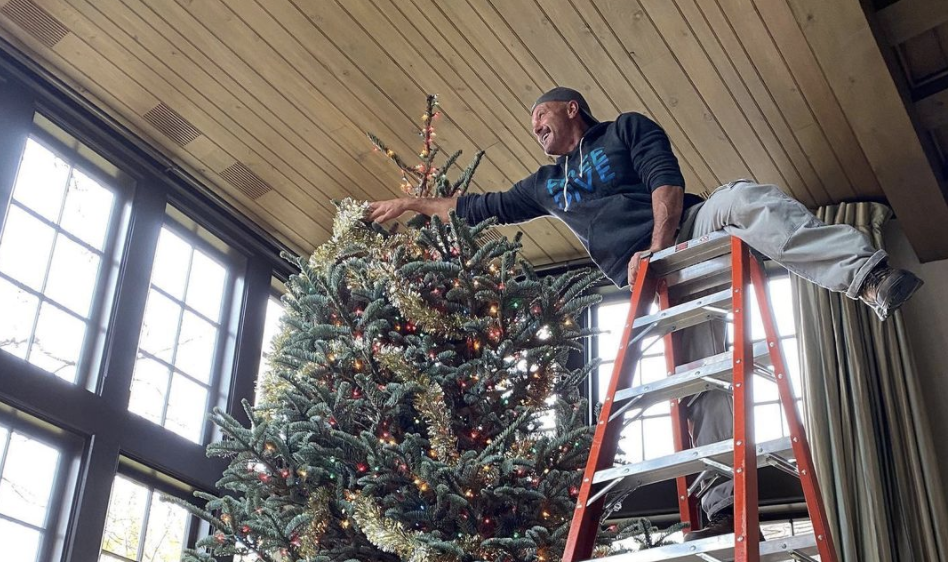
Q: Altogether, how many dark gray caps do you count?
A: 1